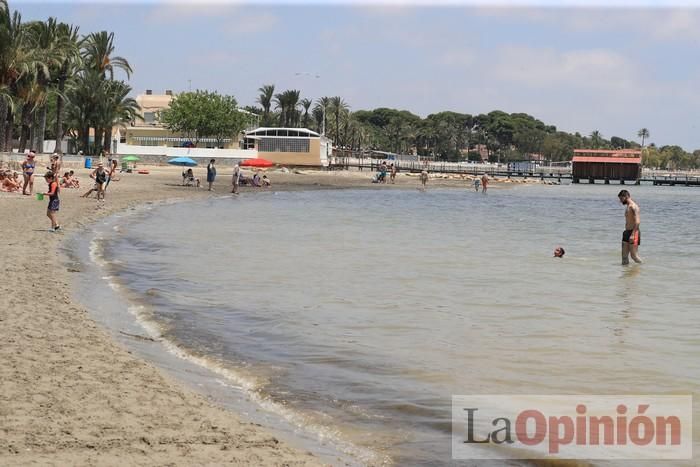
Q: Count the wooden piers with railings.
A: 1